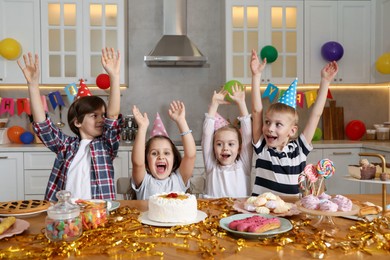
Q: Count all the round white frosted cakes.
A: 1